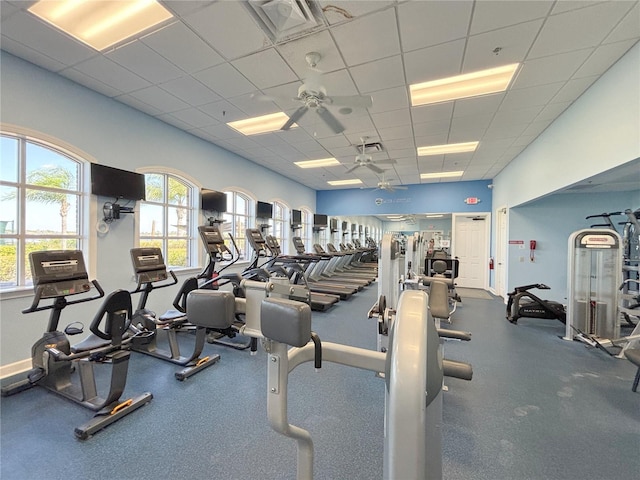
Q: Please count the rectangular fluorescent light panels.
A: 7